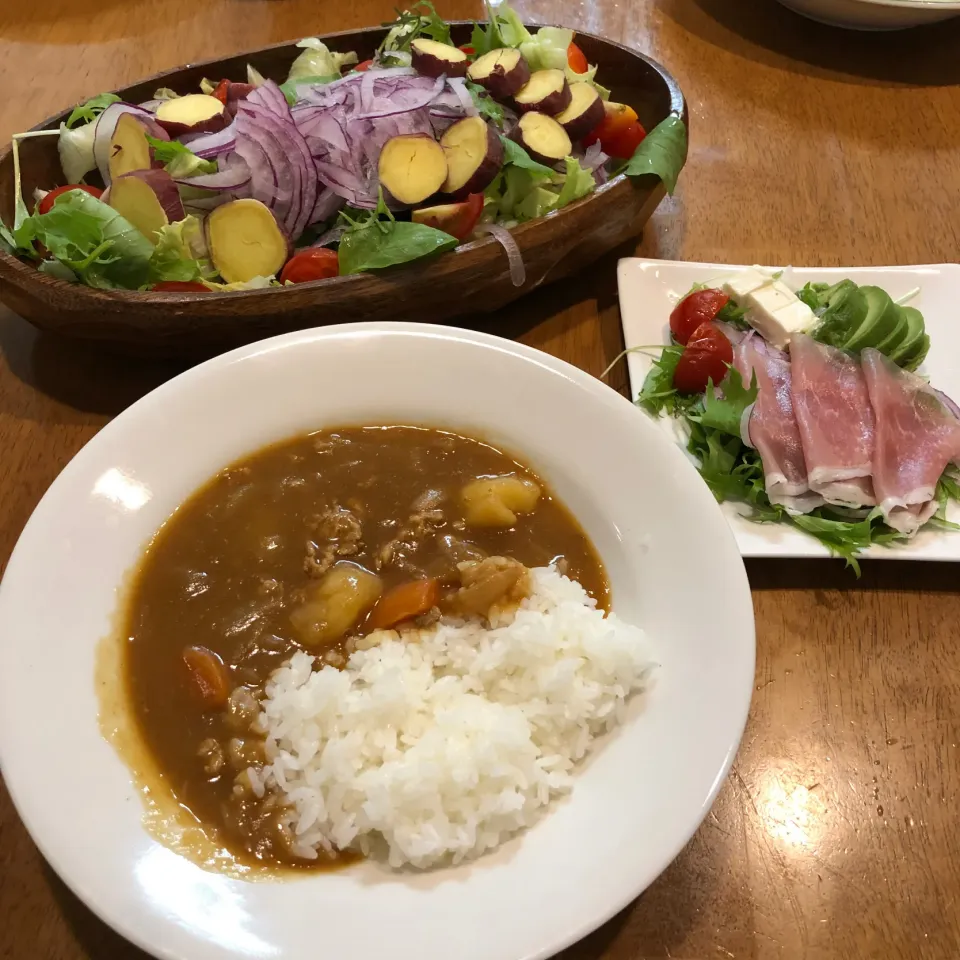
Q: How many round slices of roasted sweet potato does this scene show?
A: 11